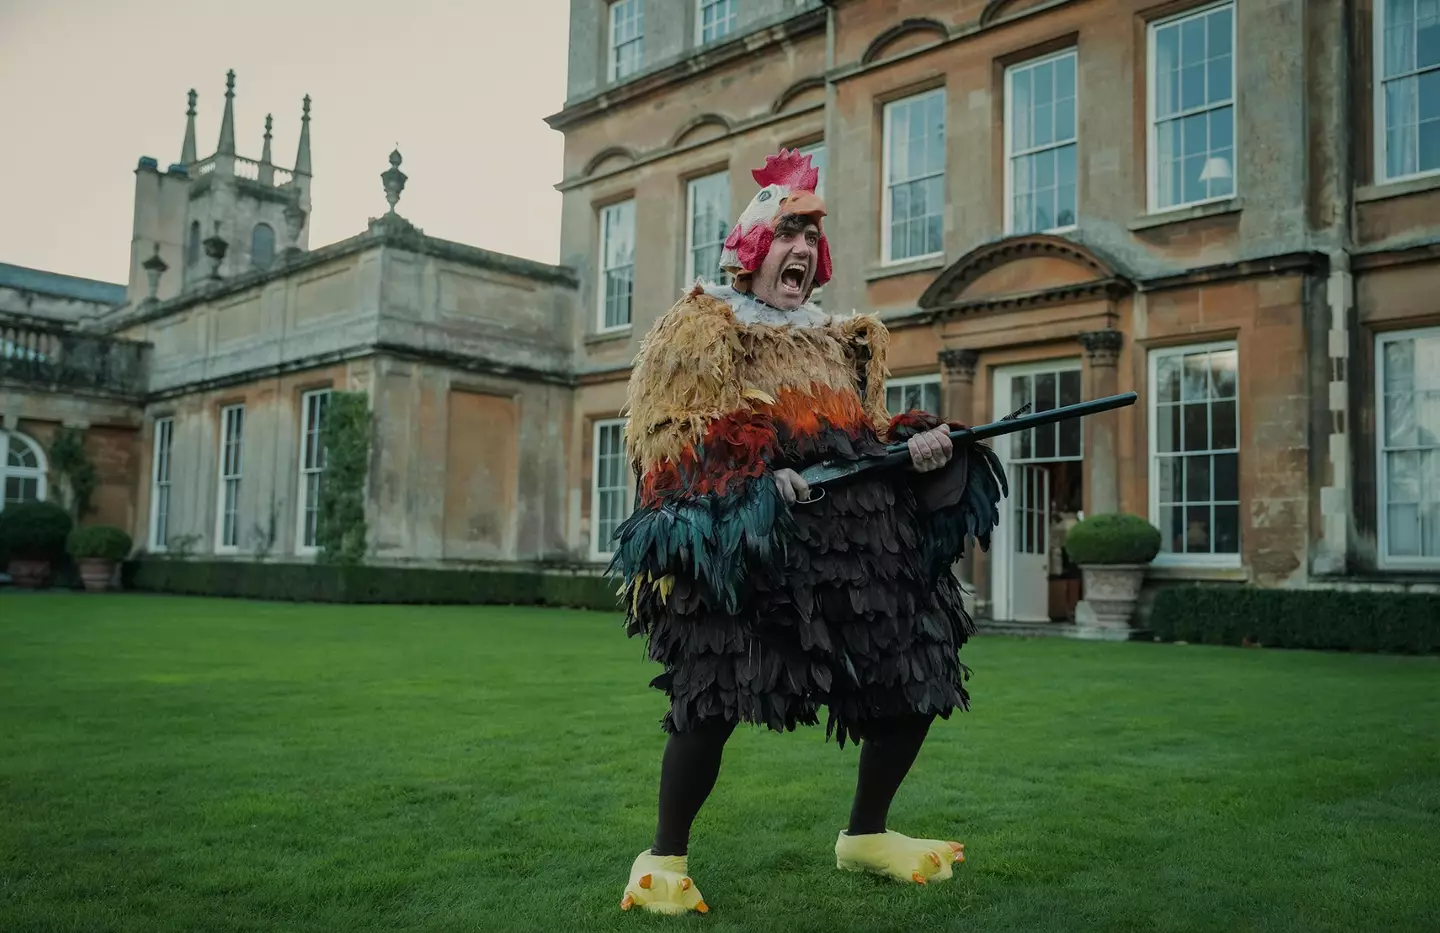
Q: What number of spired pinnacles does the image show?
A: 4